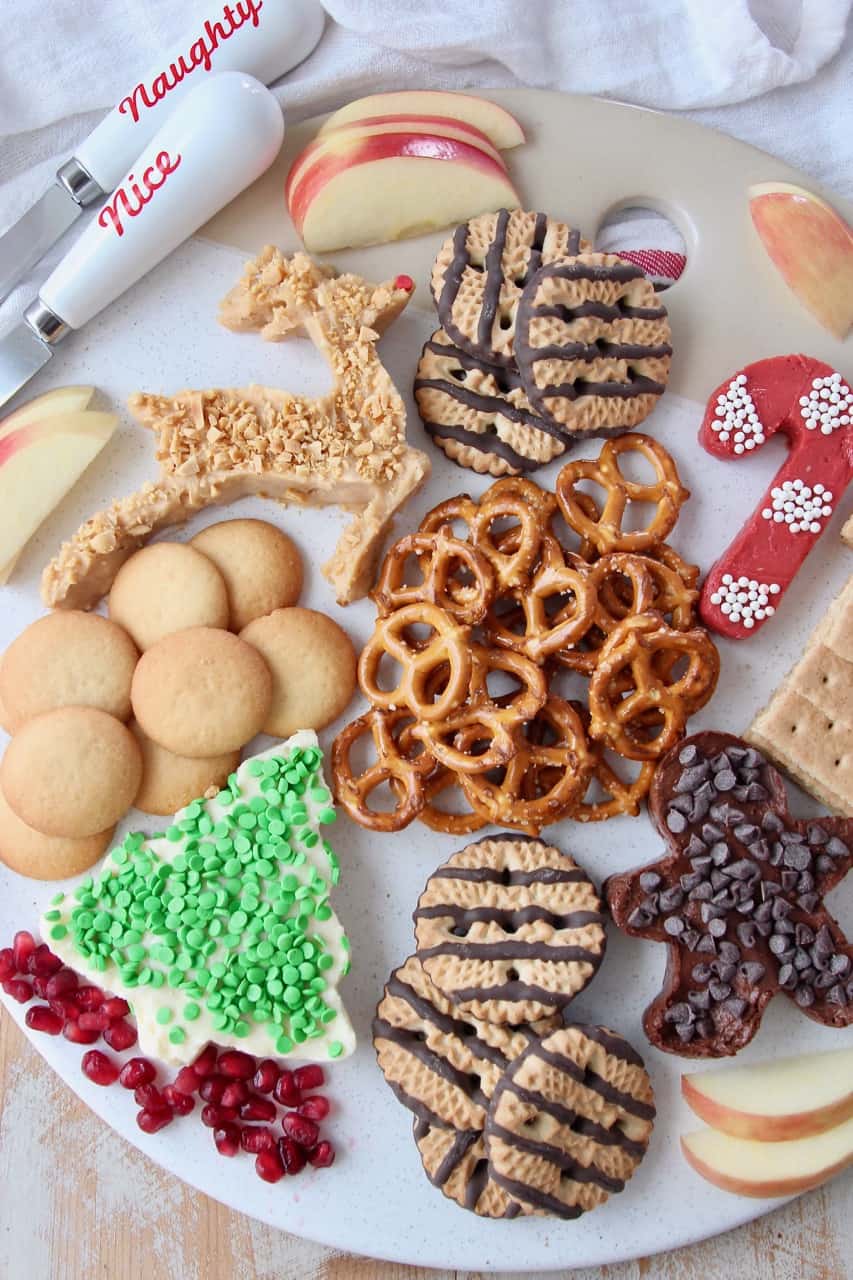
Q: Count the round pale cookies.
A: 8